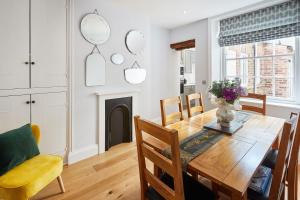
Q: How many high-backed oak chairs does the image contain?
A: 6